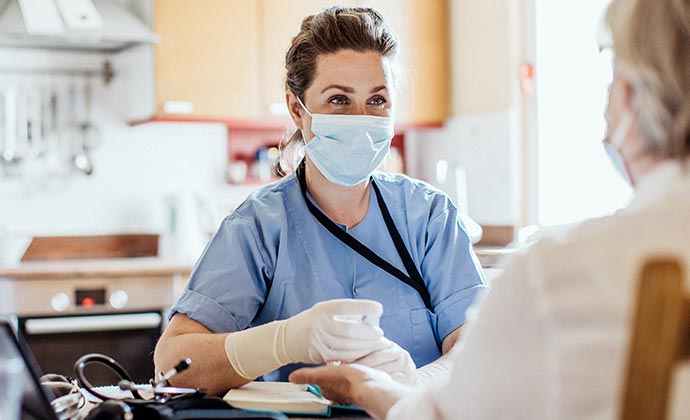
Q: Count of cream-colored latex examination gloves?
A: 2